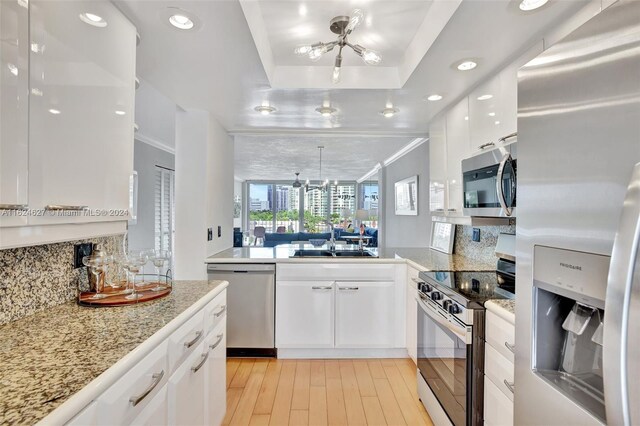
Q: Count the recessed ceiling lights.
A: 7